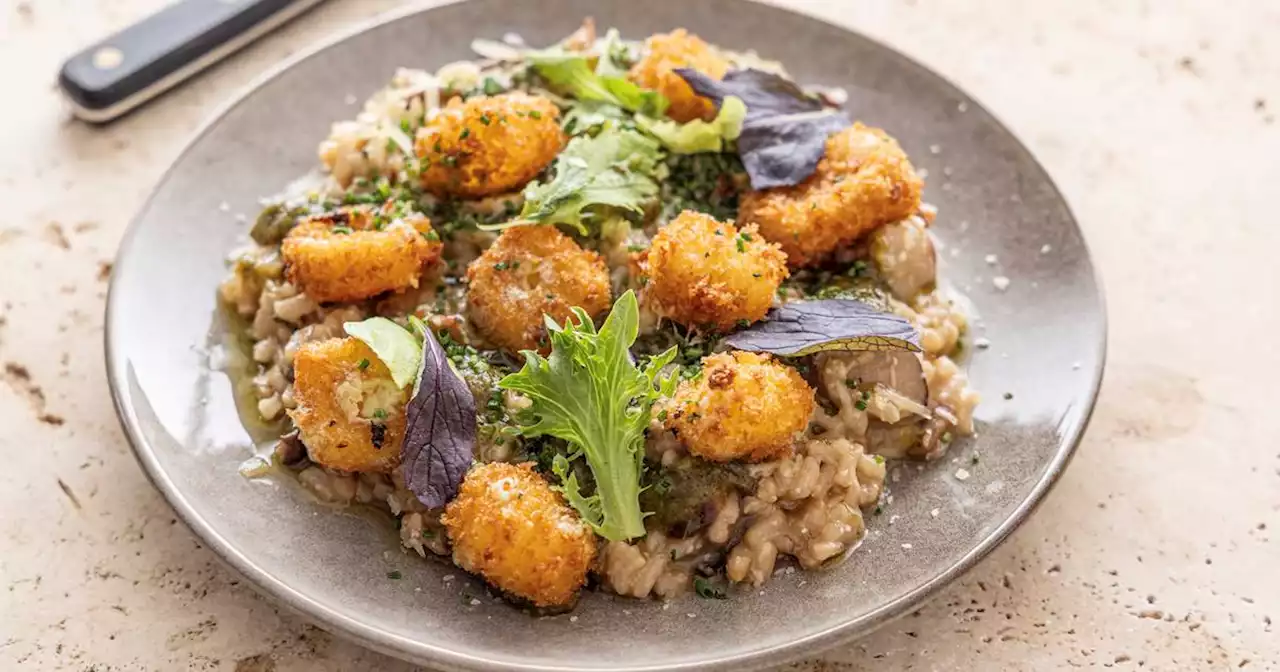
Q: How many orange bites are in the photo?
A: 9